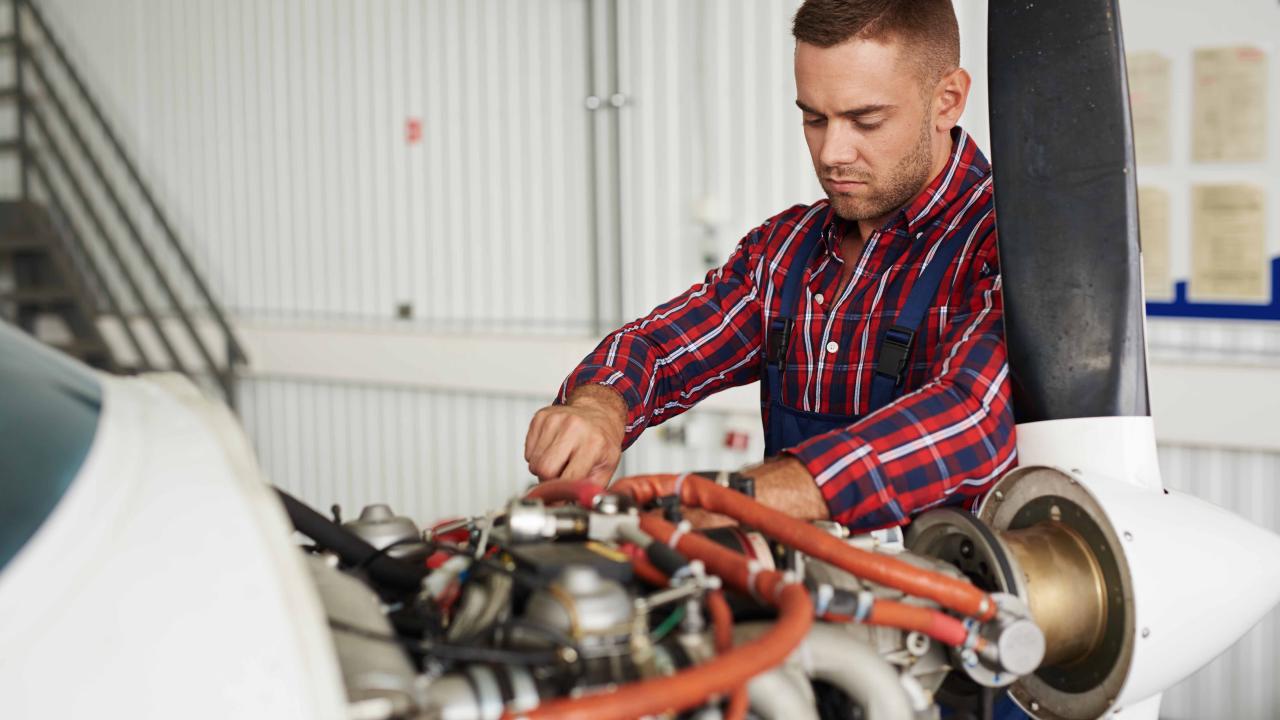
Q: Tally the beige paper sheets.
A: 4